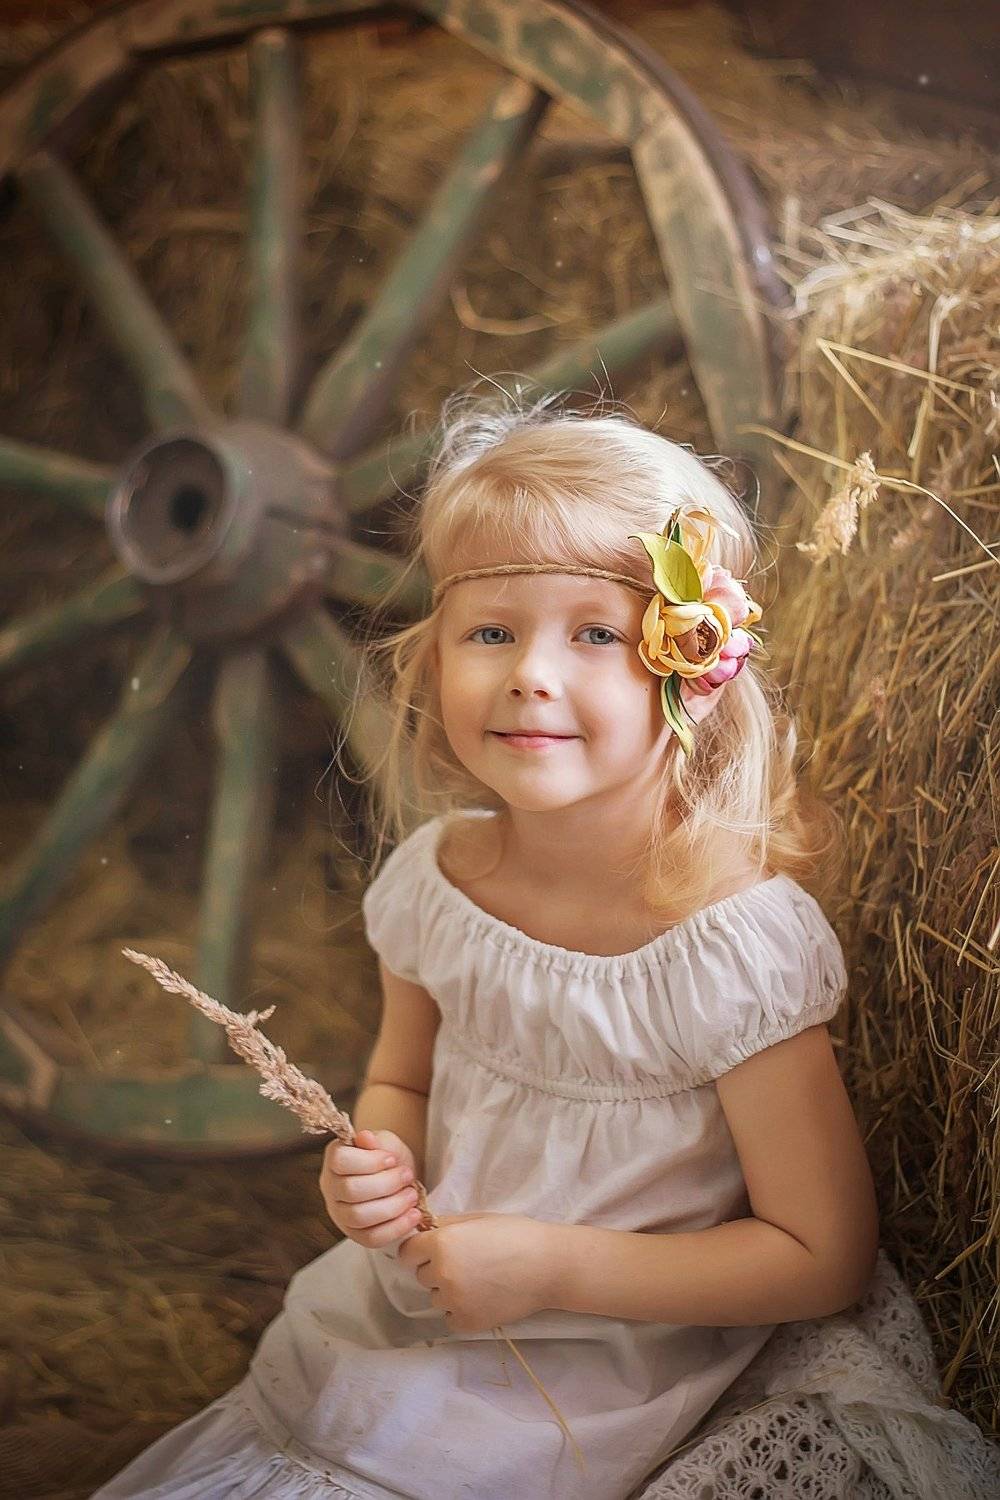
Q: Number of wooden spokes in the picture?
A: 10